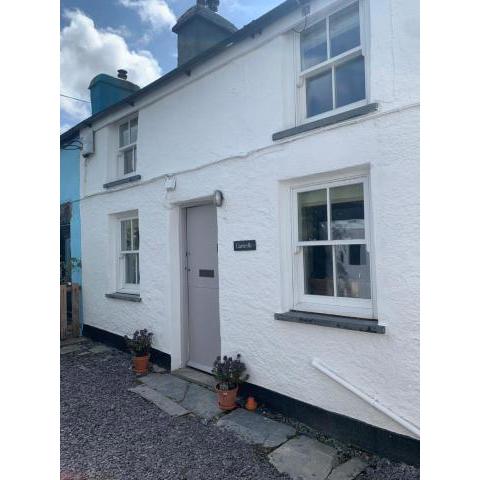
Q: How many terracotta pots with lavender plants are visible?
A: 2